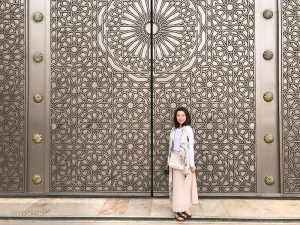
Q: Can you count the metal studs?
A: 10